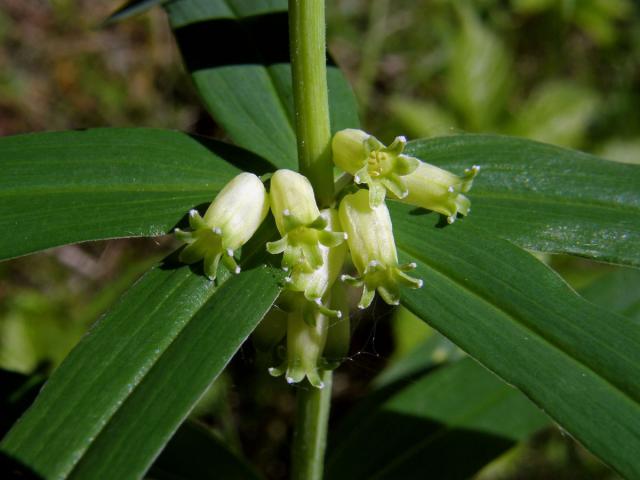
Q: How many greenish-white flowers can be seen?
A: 7